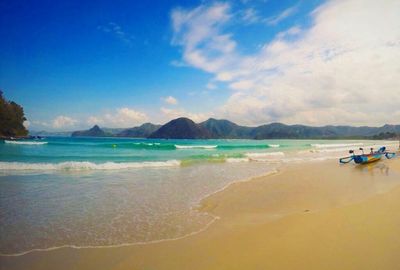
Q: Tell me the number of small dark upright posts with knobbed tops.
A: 3